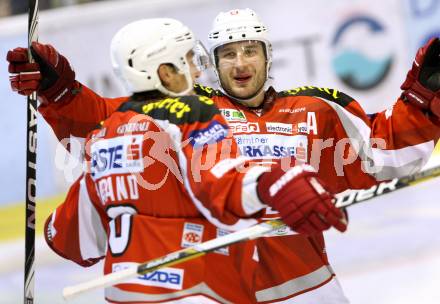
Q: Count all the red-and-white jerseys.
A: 2